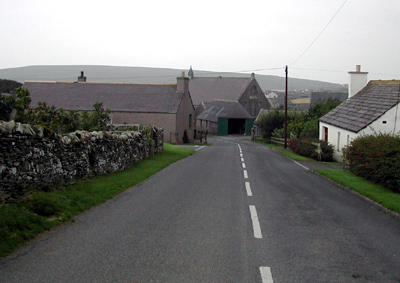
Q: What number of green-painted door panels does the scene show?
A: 2